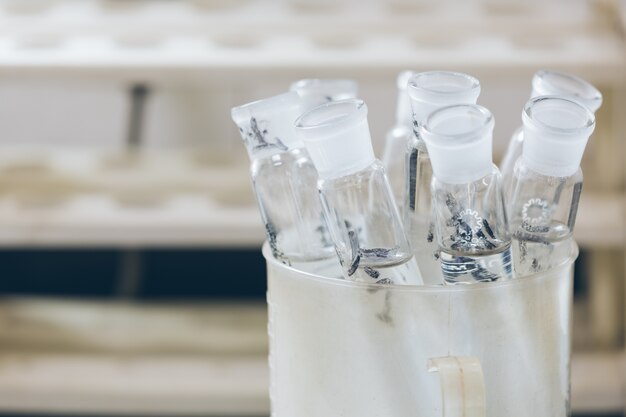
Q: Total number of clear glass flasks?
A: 8